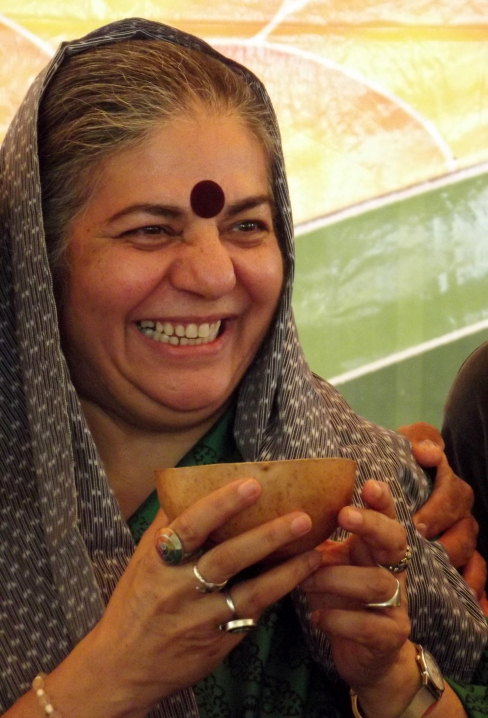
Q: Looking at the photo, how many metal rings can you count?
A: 5